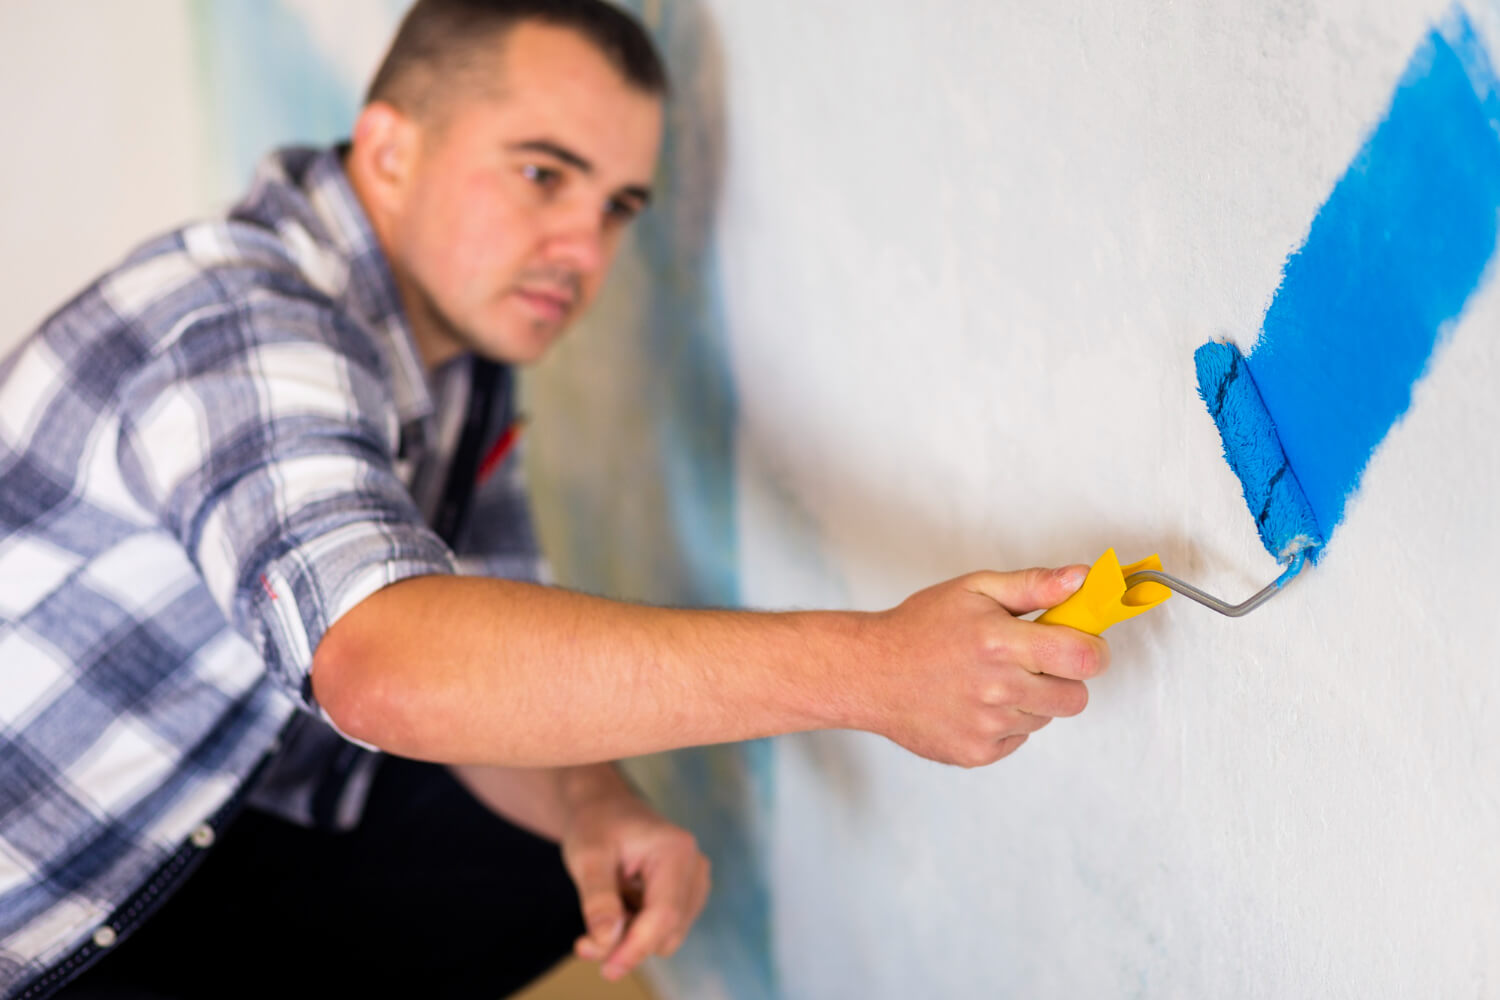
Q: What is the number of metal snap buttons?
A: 2